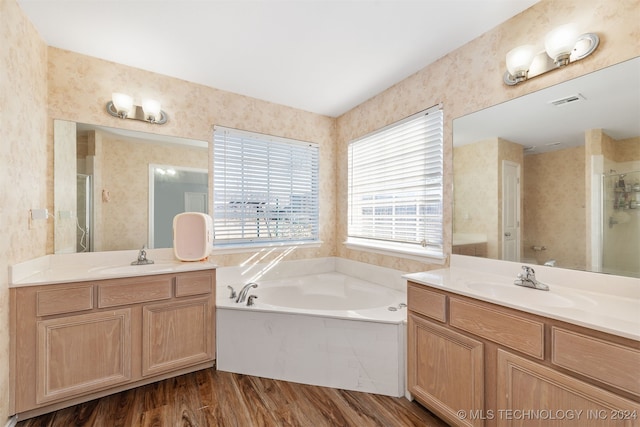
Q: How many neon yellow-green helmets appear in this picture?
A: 0